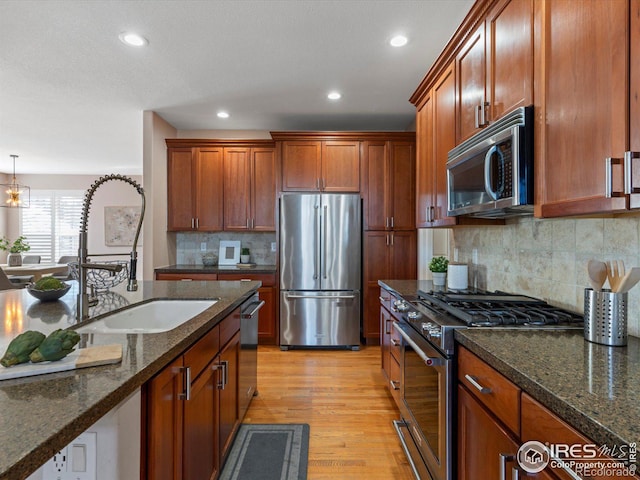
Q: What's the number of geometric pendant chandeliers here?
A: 1